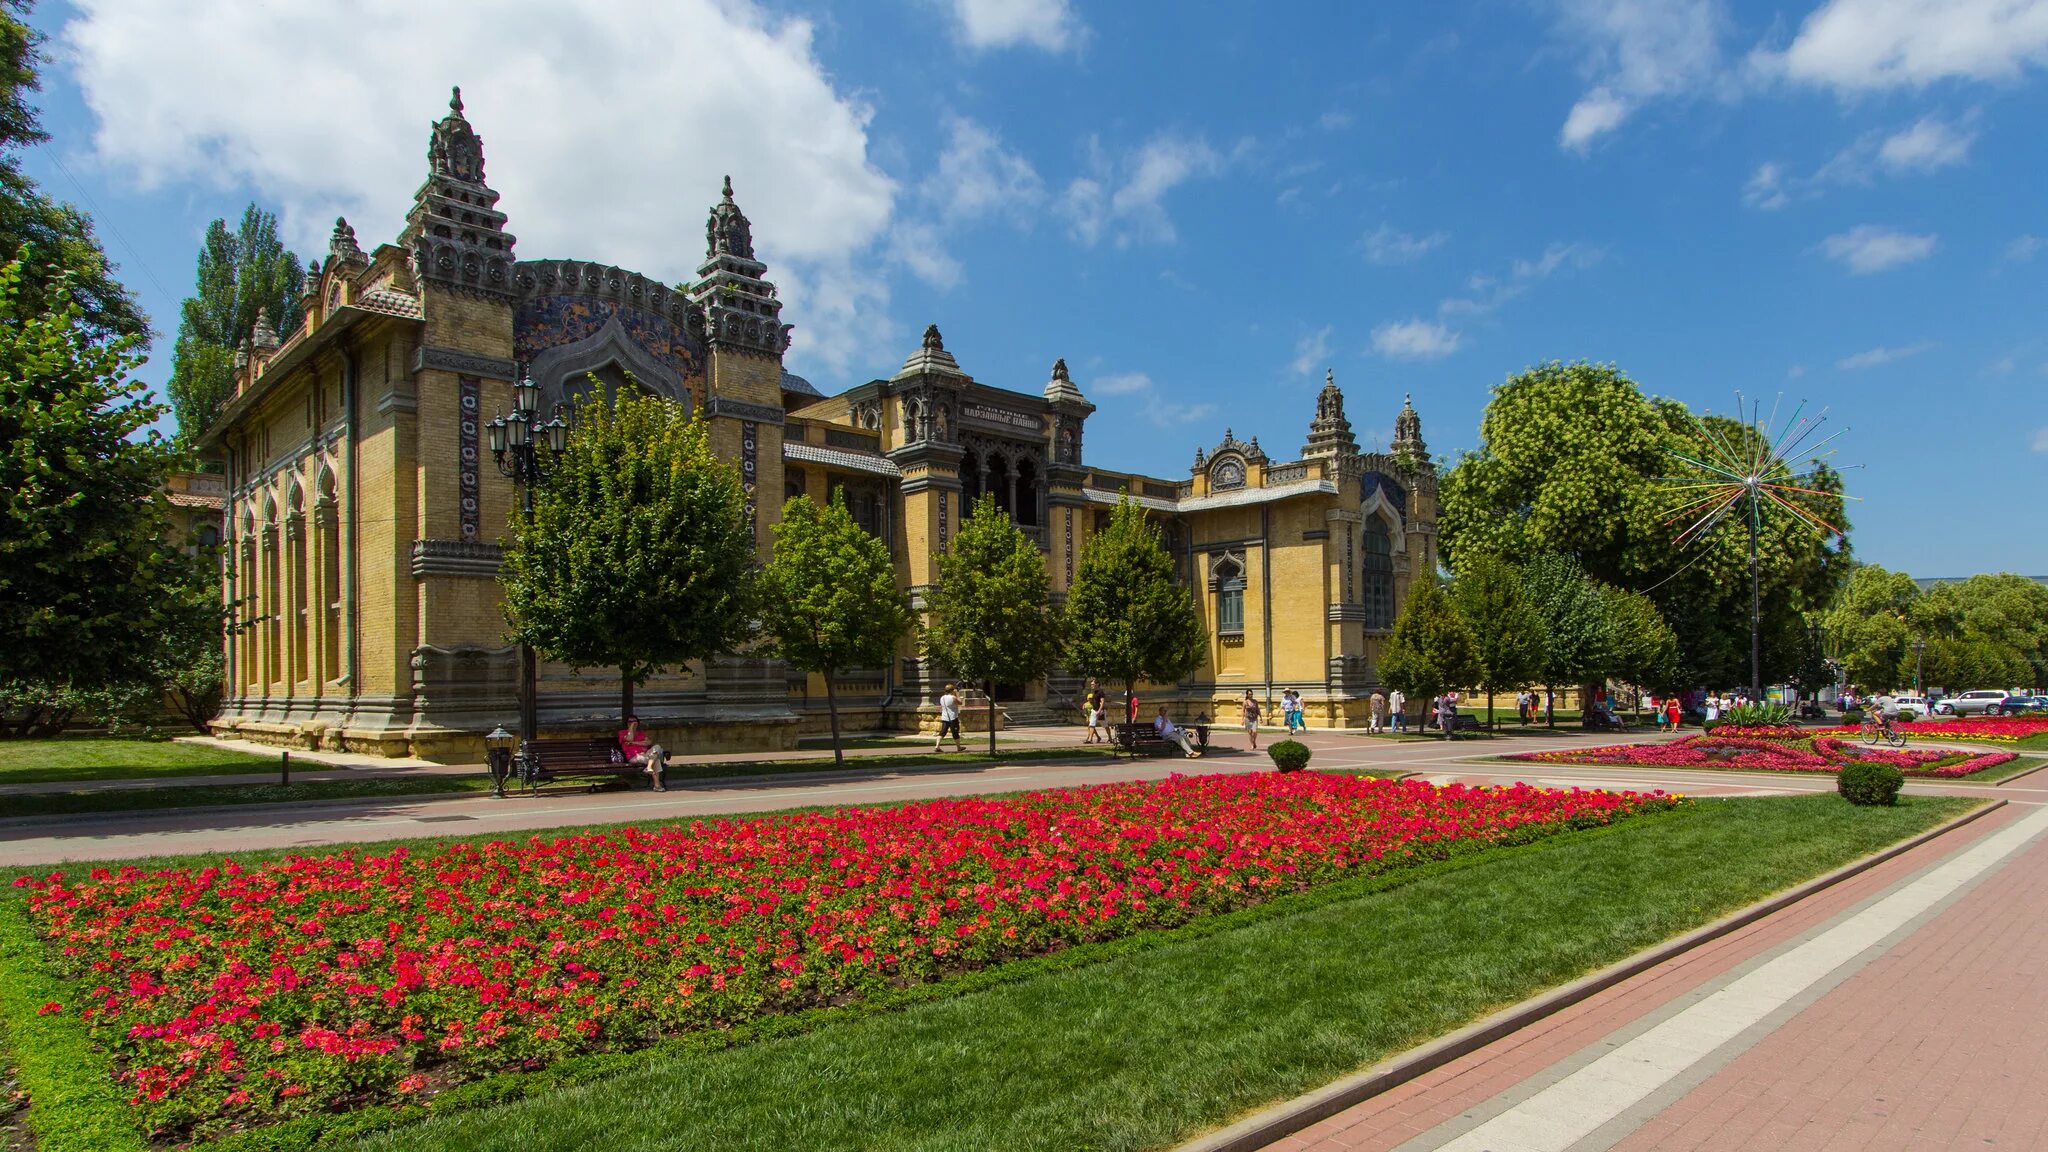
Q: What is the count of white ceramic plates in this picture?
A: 0